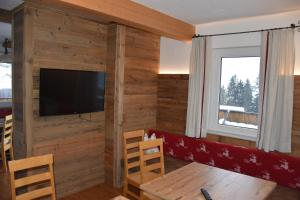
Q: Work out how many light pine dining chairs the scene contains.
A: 4